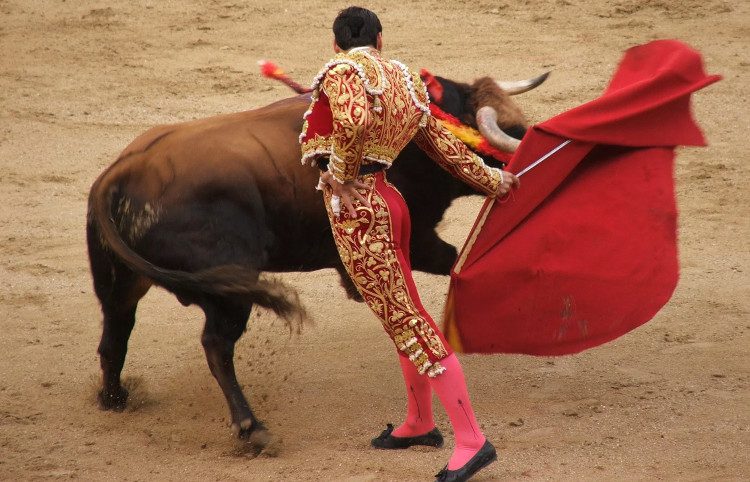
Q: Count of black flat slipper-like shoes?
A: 2